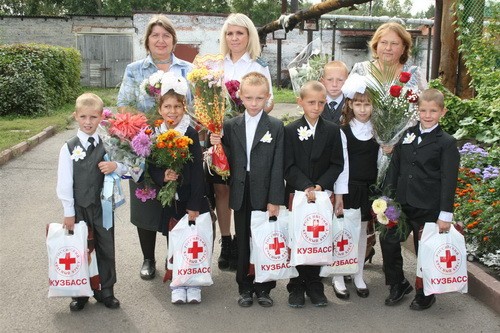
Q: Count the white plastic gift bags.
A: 6